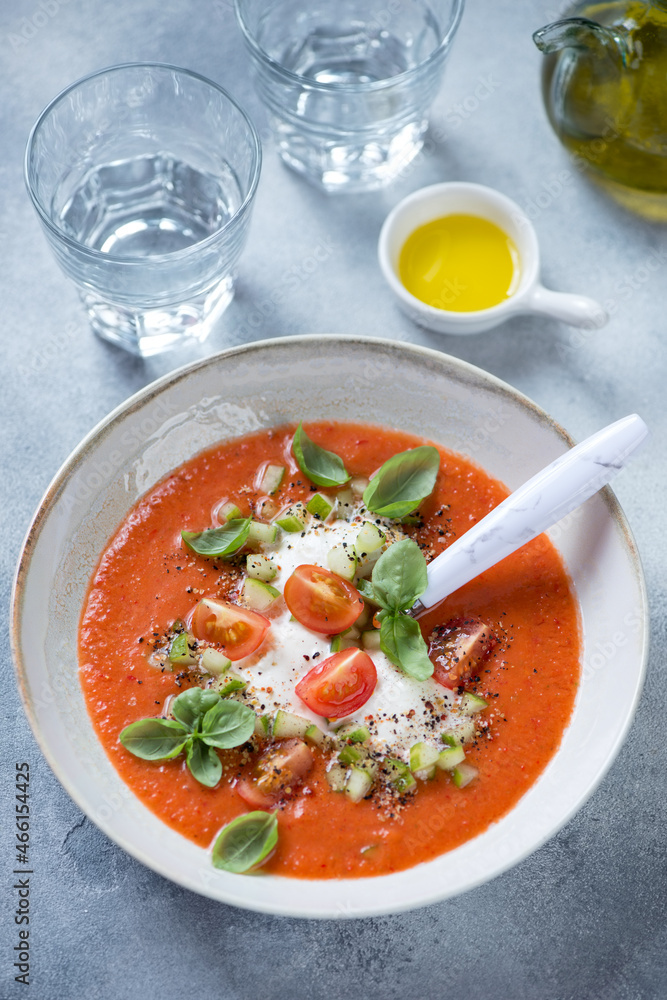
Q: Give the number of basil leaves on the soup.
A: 10